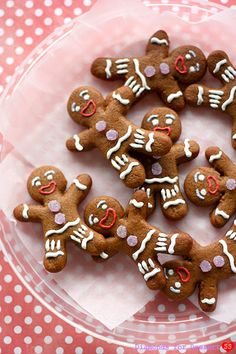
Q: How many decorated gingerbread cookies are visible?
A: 8